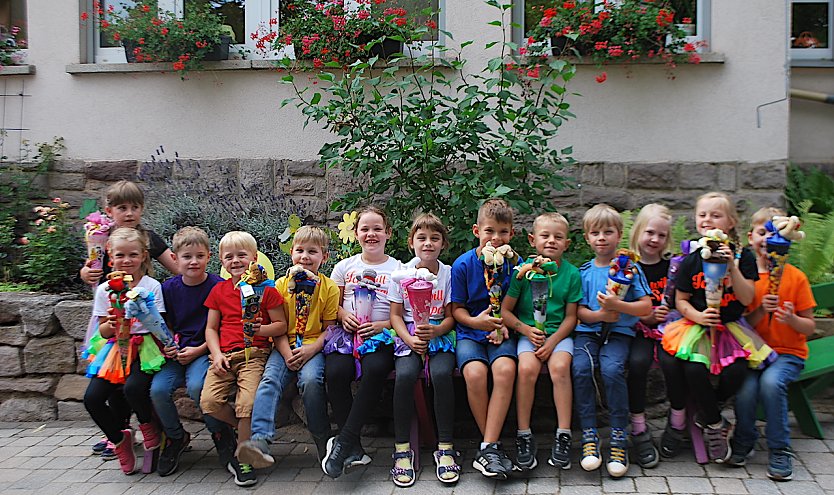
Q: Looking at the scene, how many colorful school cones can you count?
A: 13